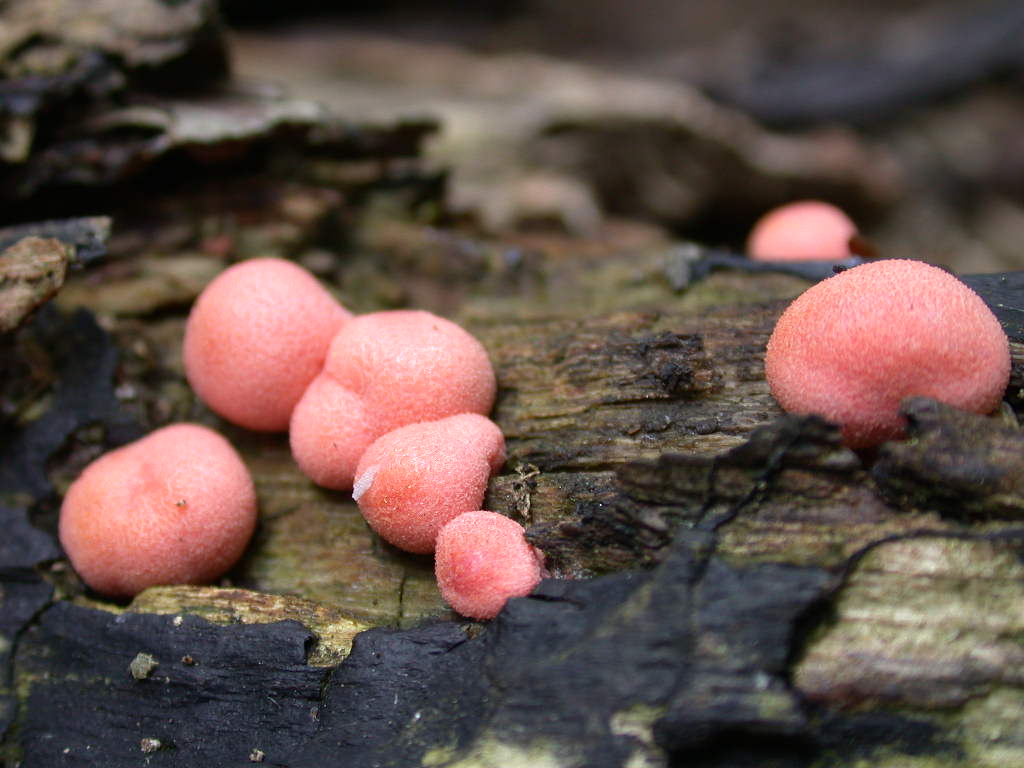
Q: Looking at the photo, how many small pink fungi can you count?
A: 7